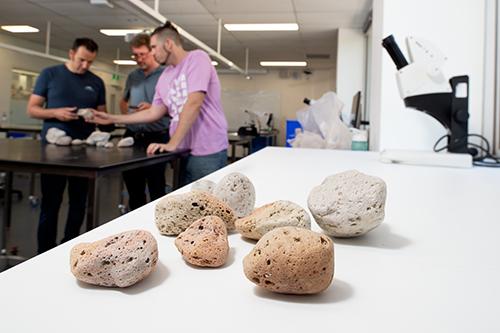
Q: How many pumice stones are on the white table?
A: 8